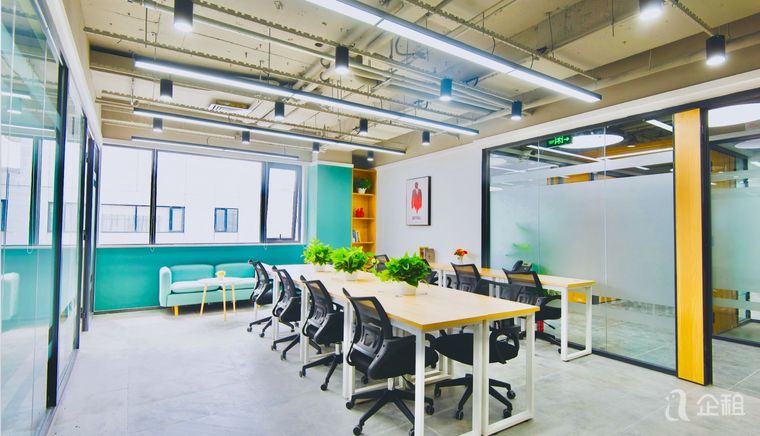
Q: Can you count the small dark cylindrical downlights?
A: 14